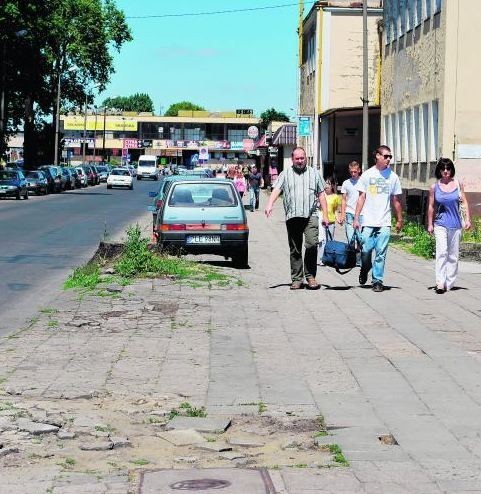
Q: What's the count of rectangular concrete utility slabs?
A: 1